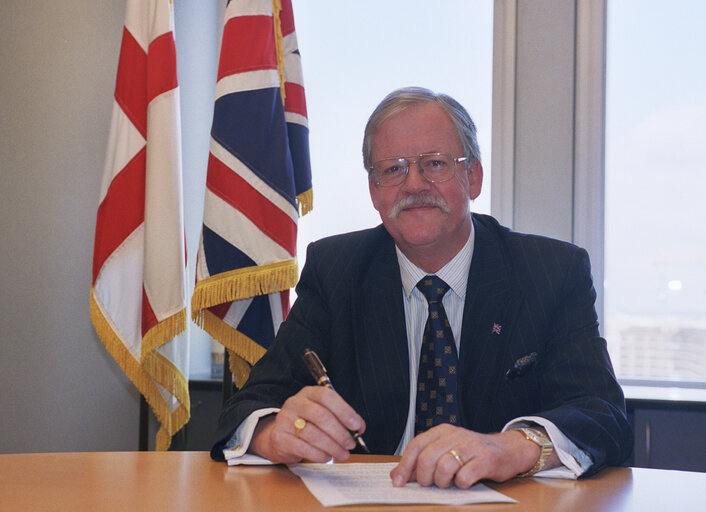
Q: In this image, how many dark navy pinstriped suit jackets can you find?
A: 1